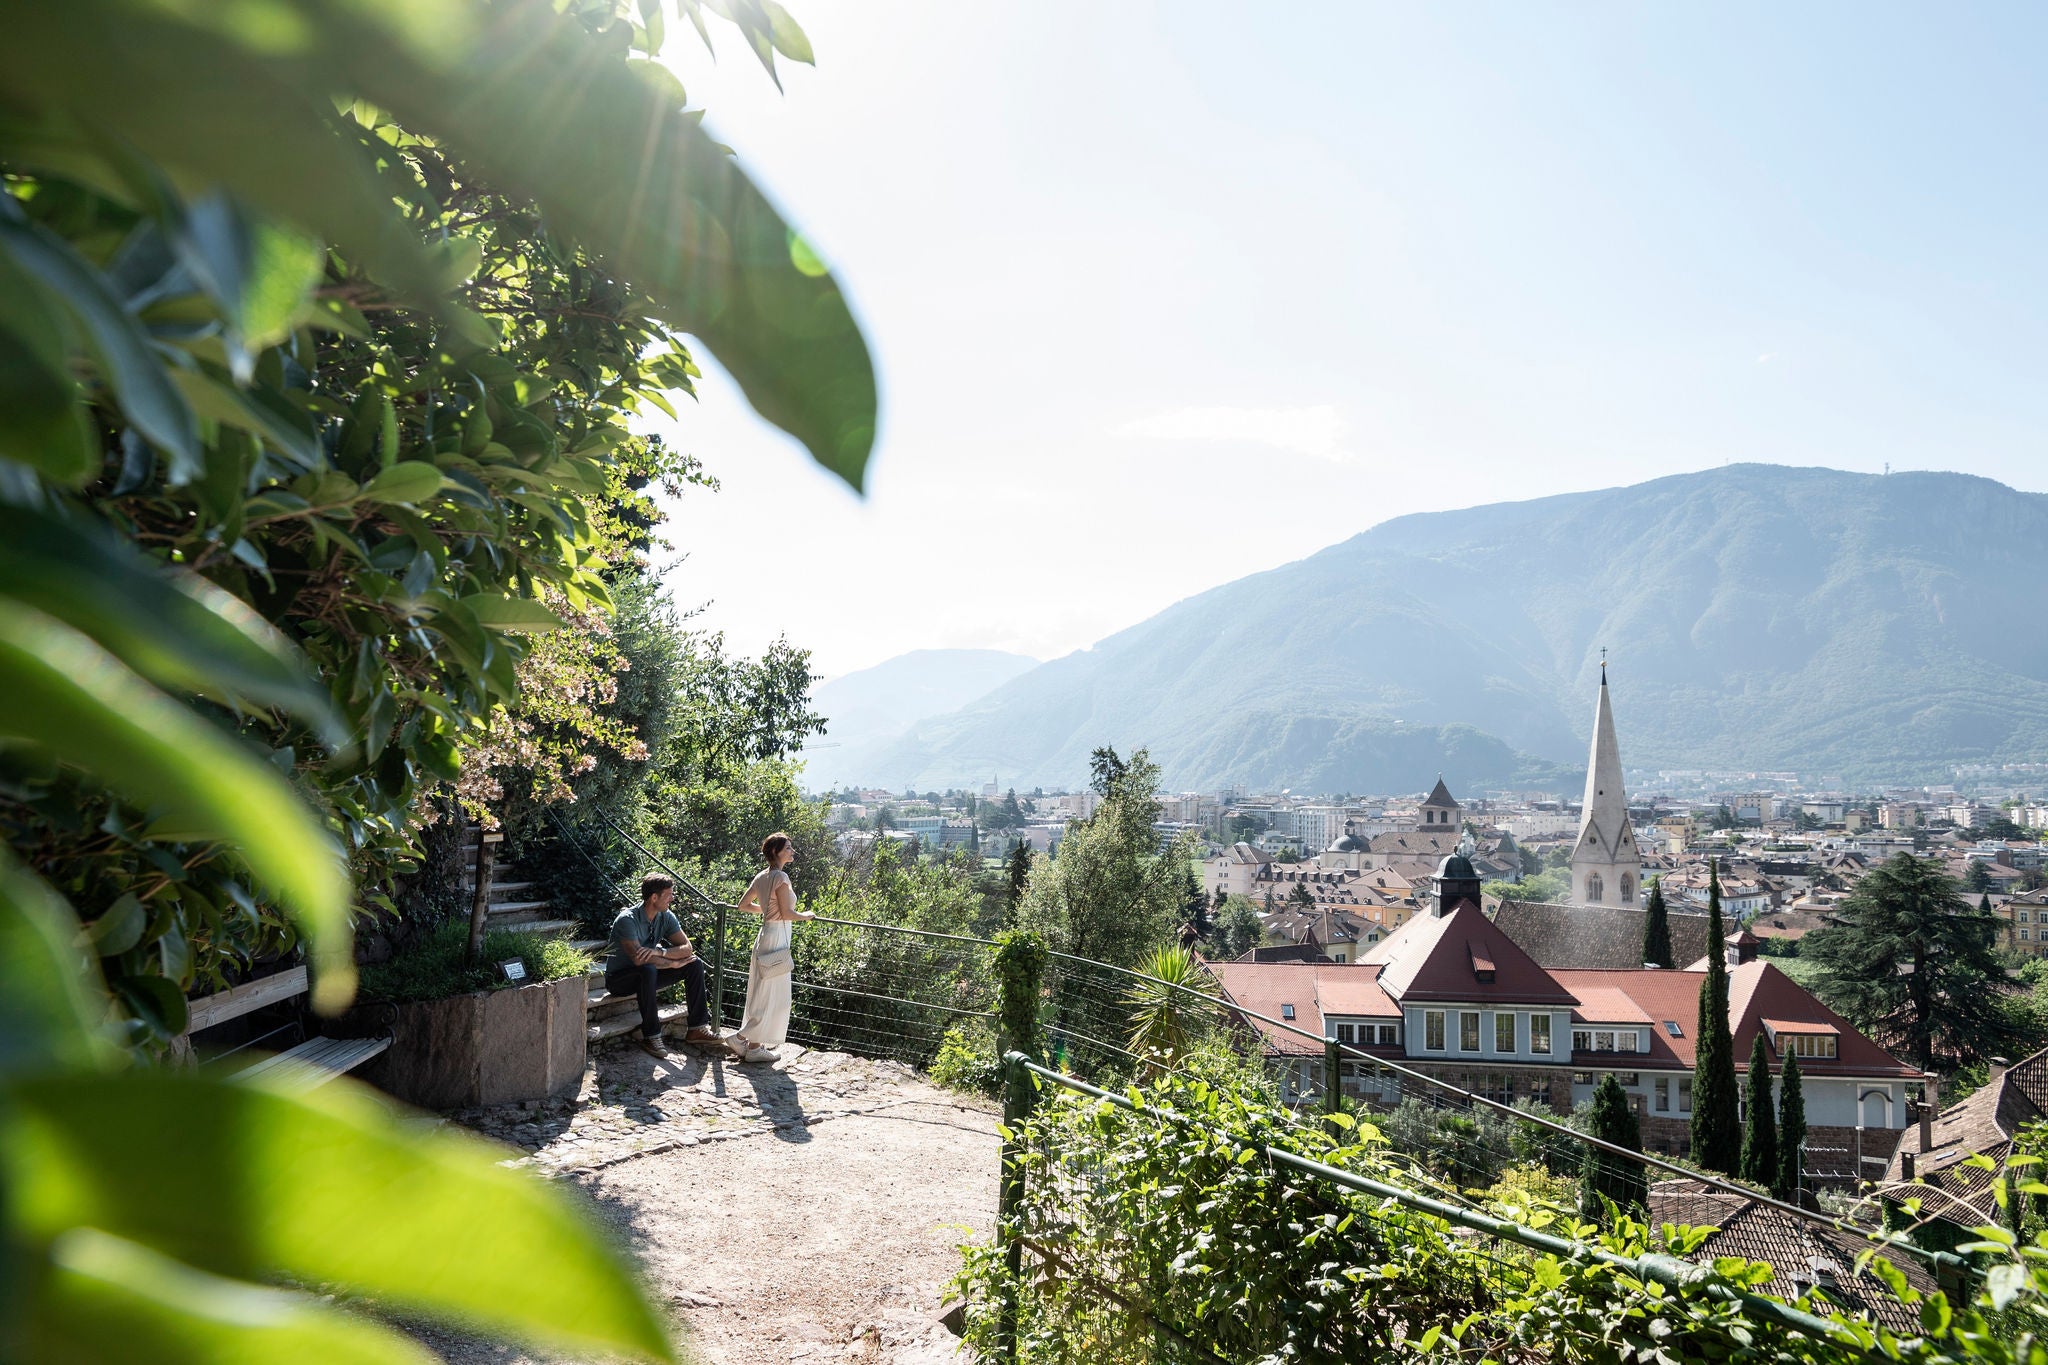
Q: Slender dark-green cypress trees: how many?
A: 5